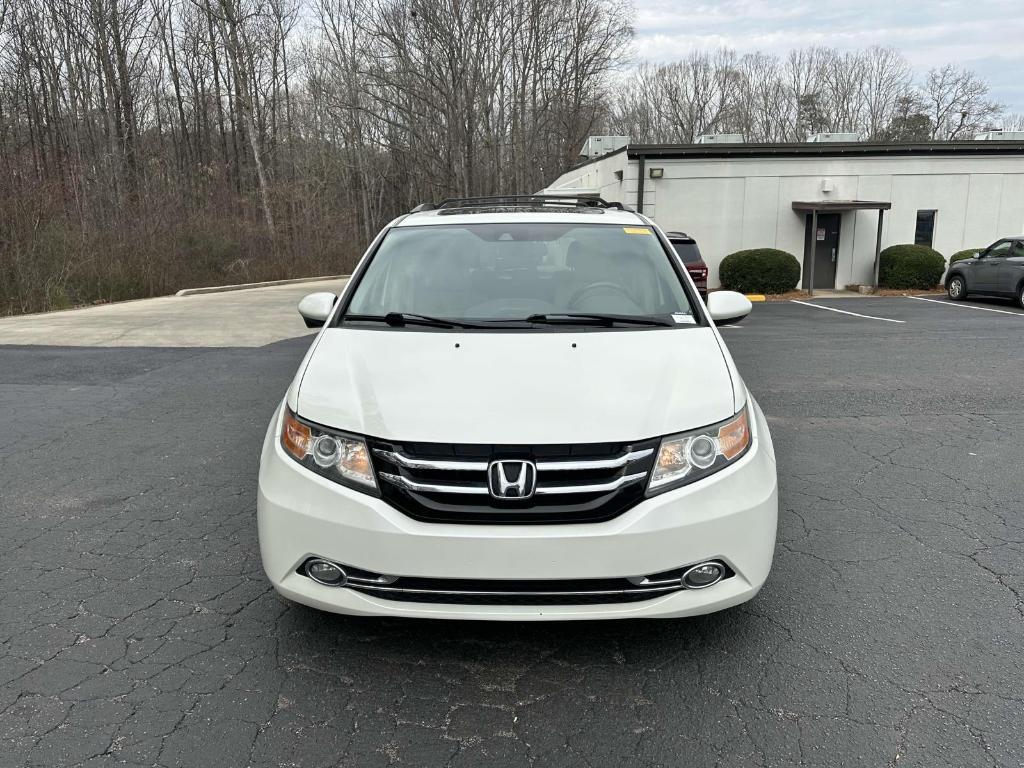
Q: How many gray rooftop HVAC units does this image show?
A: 4